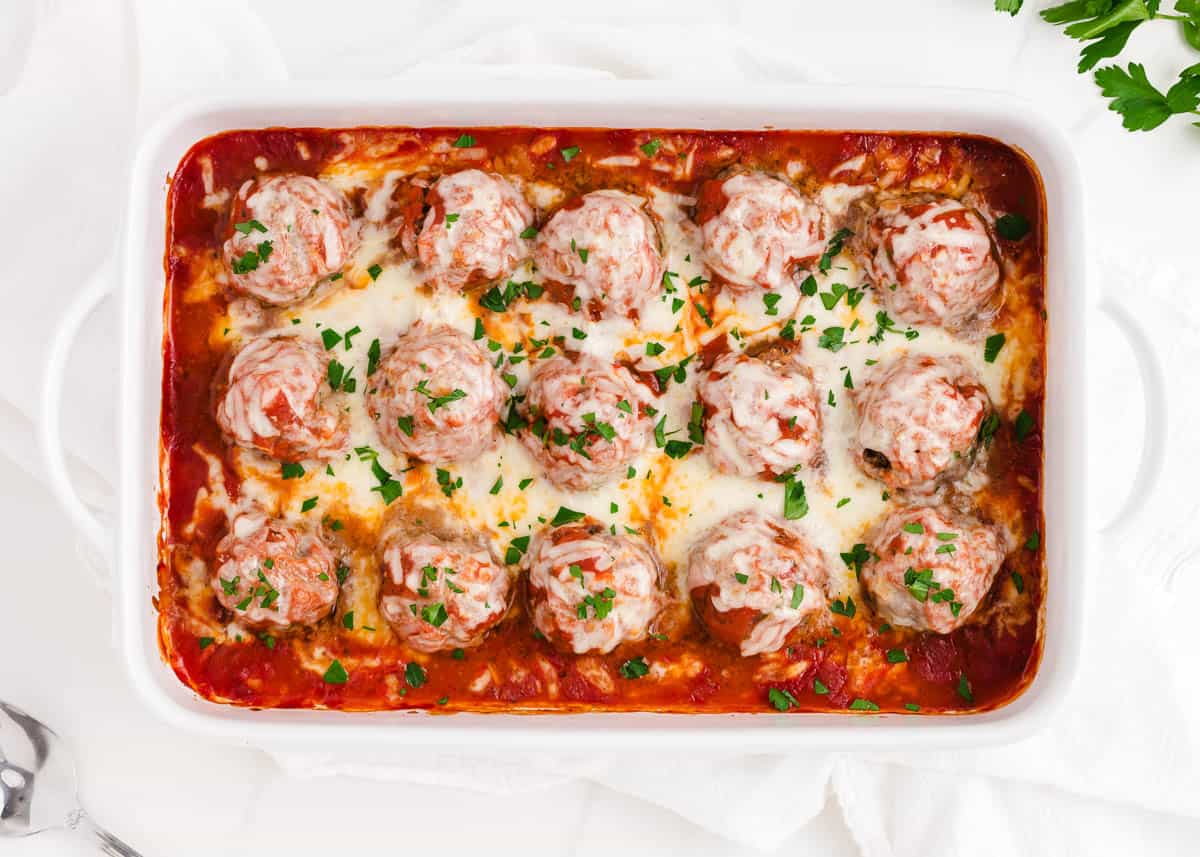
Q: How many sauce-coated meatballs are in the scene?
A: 15